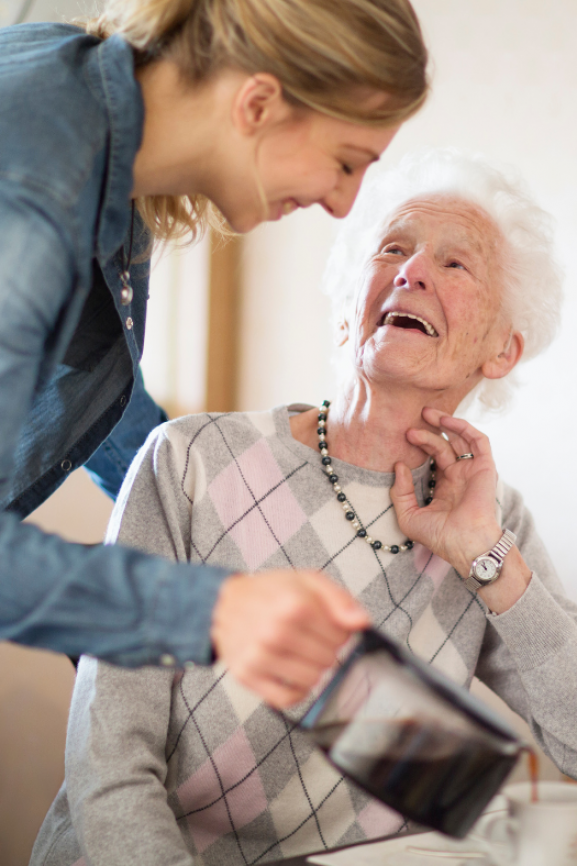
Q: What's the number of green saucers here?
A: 0